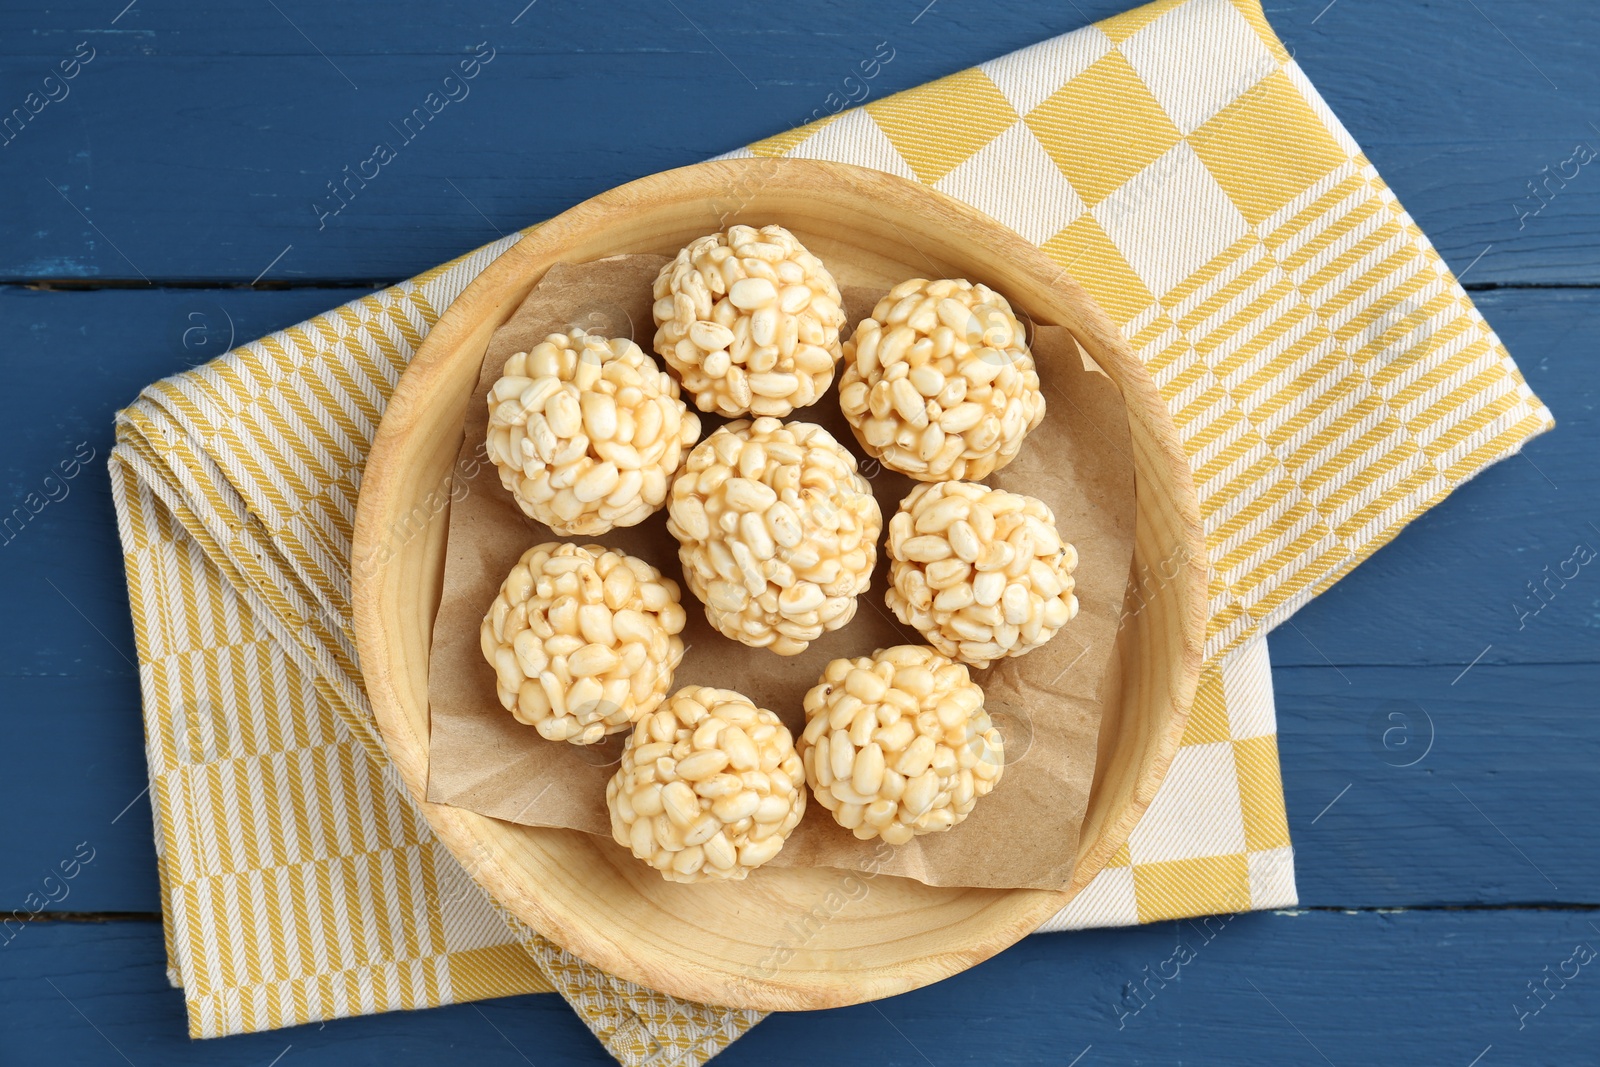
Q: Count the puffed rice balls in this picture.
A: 8